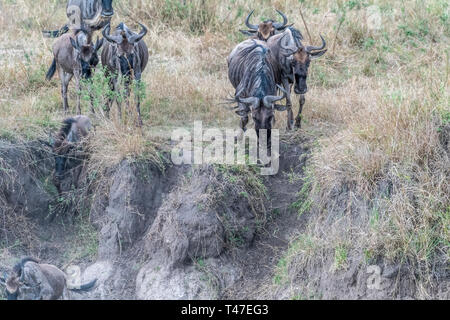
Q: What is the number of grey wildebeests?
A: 8